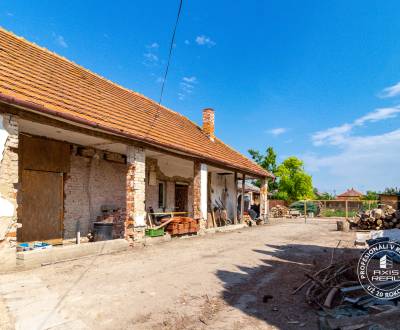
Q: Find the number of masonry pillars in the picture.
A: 4